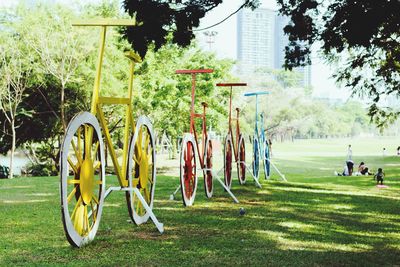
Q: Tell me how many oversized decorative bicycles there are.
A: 4